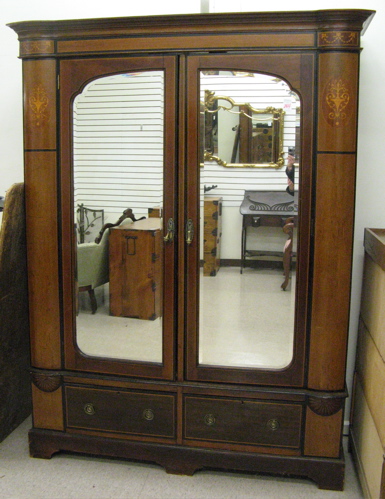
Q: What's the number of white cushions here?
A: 0